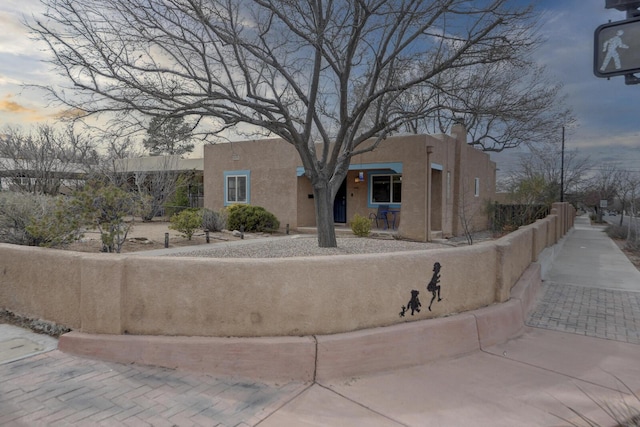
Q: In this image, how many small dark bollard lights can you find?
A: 4